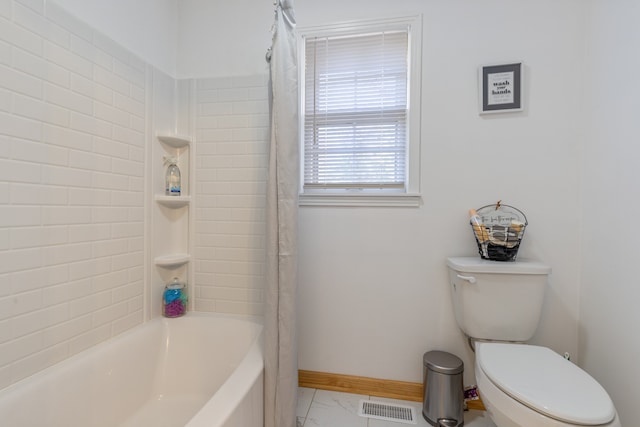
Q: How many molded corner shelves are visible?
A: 3